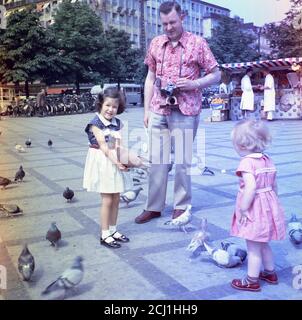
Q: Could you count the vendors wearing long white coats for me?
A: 2